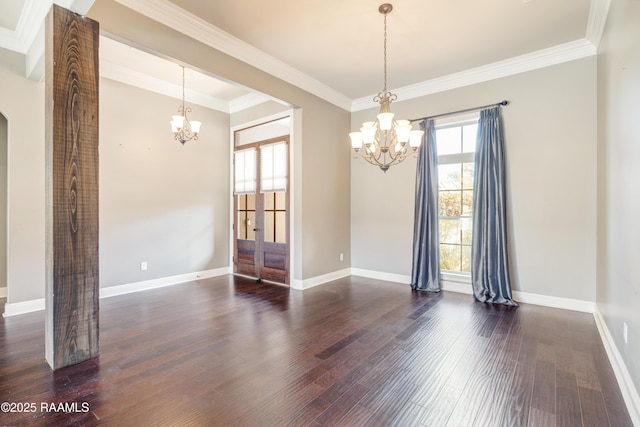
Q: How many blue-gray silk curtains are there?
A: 2